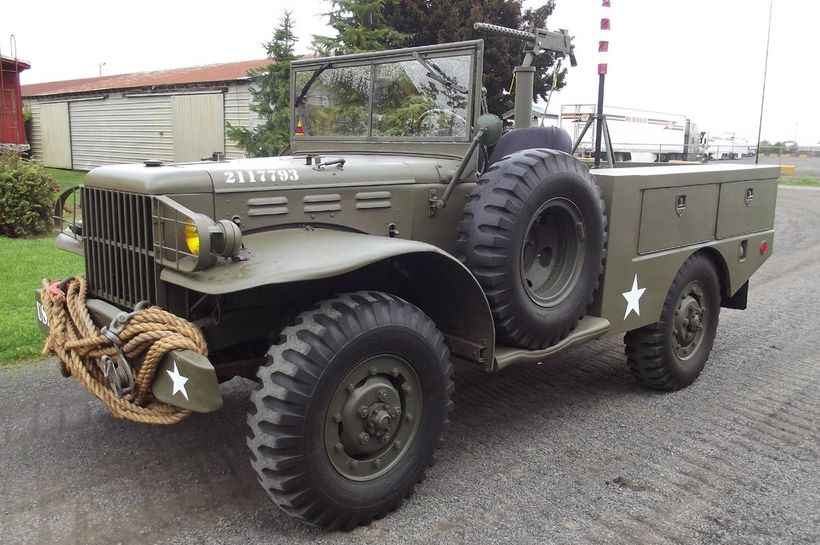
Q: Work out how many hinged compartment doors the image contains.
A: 2